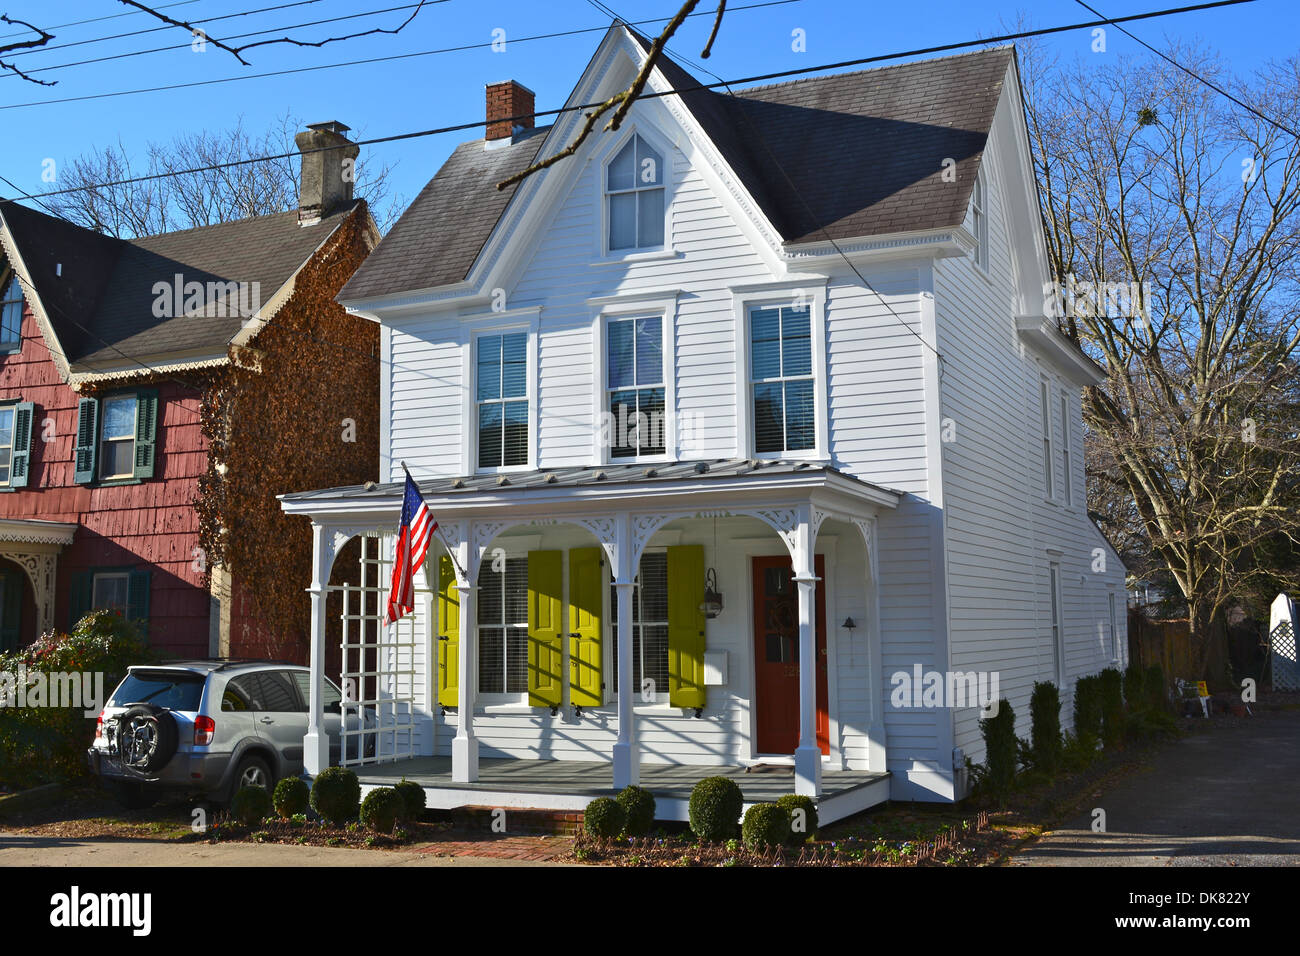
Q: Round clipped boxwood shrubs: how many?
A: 10